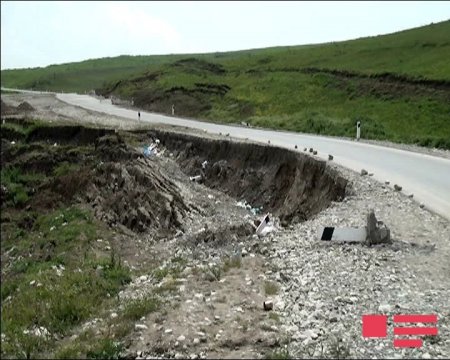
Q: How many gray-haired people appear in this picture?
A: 0